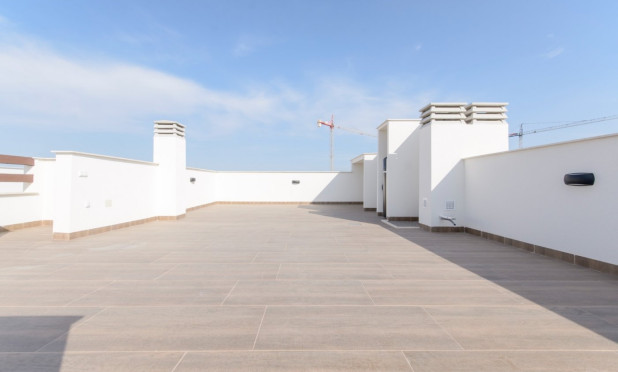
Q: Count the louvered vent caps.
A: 3